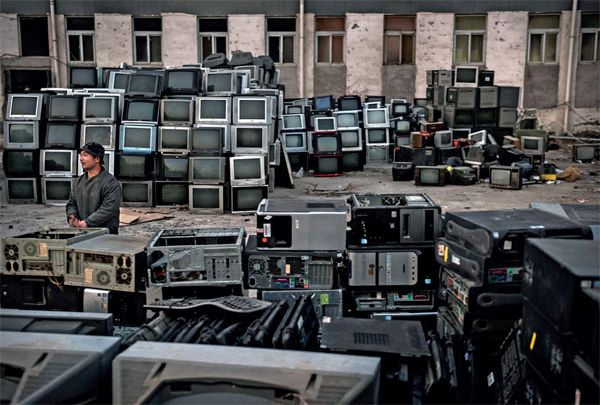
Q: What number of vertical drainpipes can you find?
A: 3